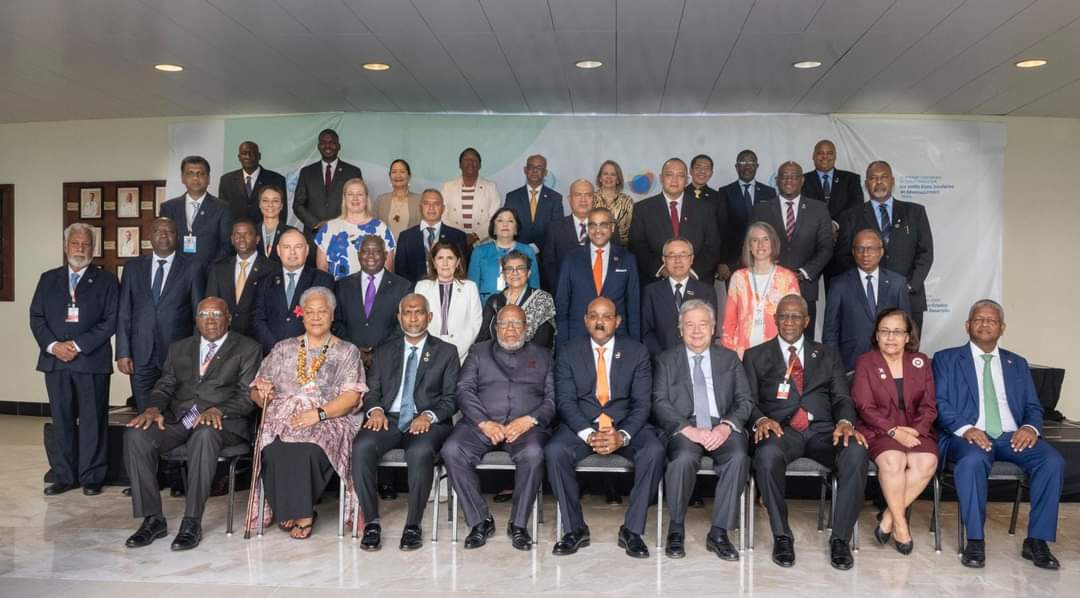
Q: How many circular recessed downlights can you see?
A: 5